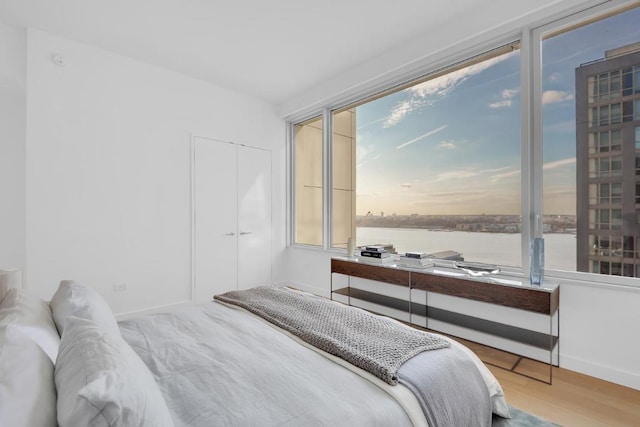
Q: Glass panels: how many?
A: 3